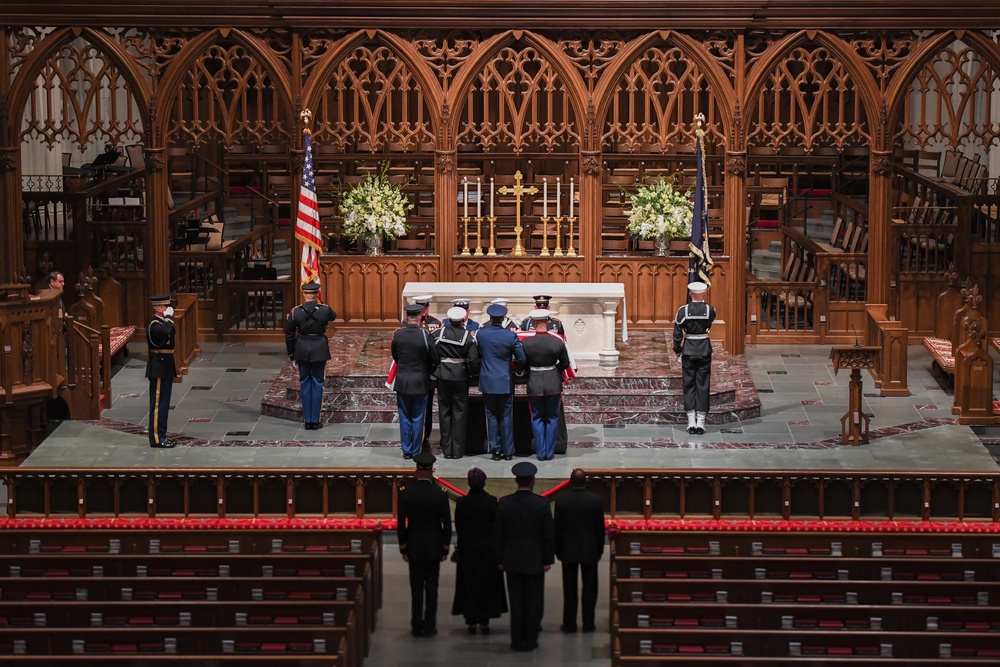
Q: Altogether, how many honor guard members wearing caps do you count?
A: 11